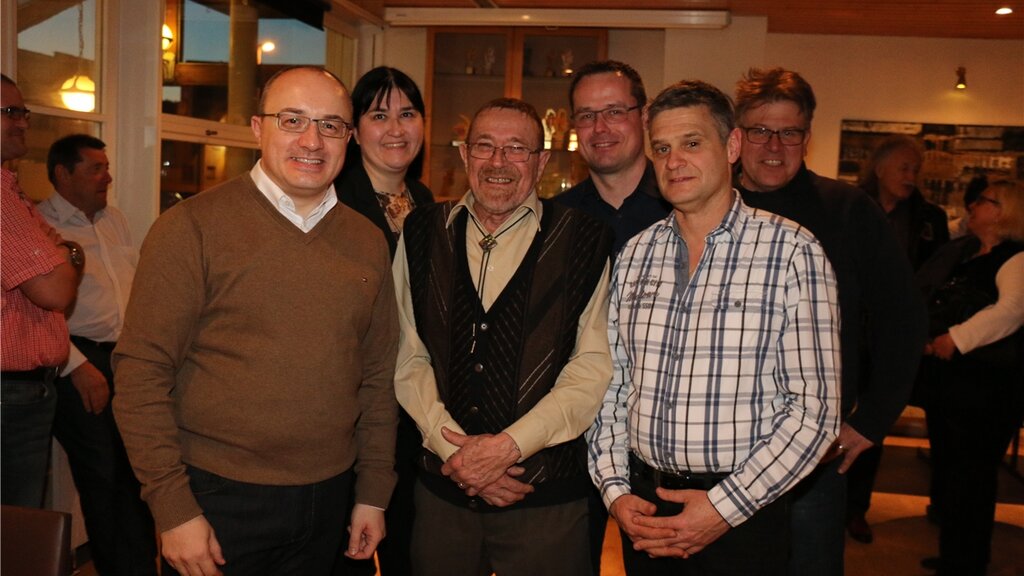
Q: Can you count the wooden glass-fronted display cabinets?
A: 1